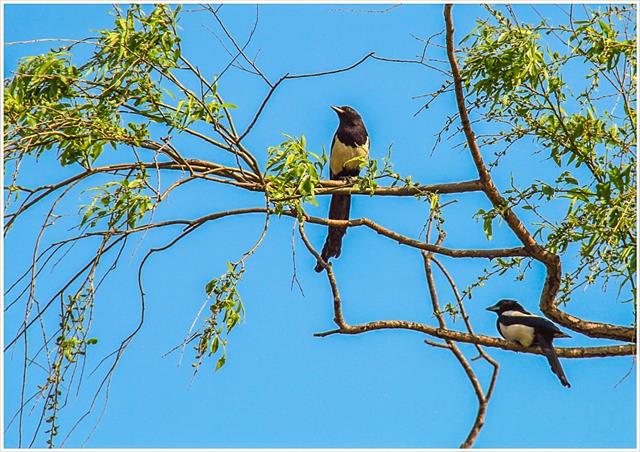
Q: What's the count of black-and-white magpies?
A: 2